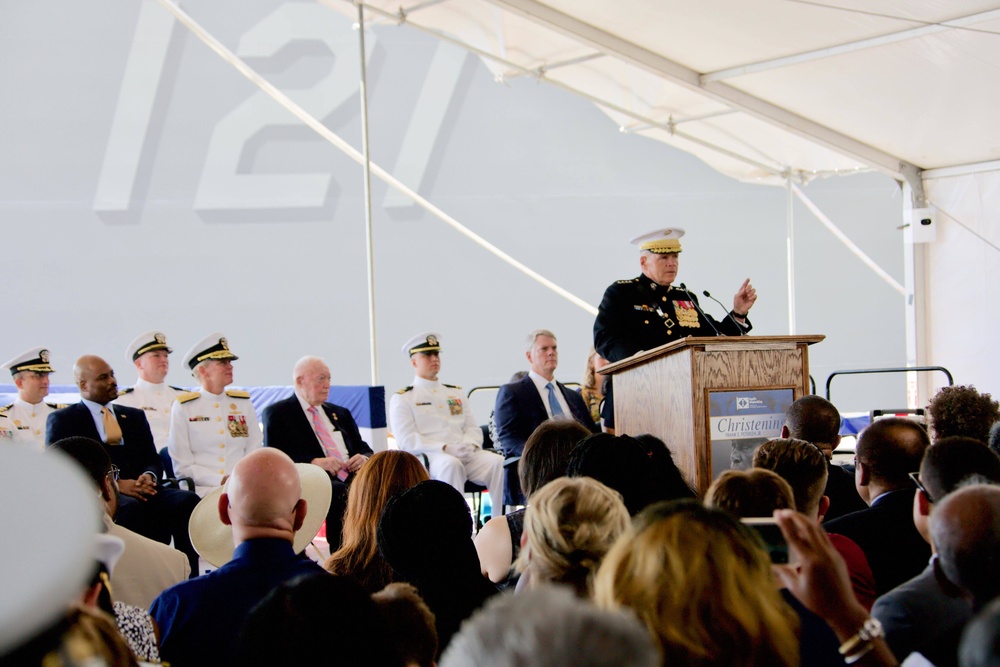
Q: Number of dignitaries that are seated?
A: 7